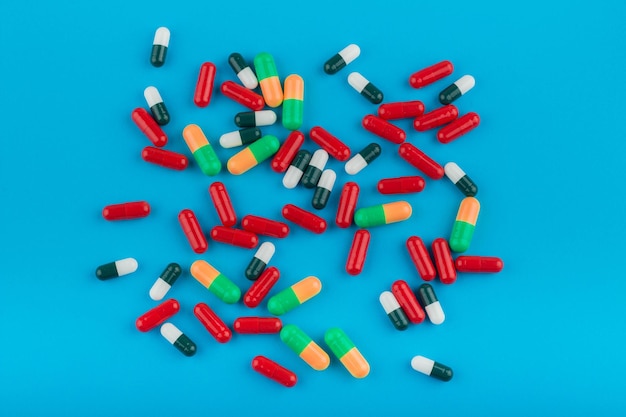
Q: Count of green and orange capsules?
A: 10